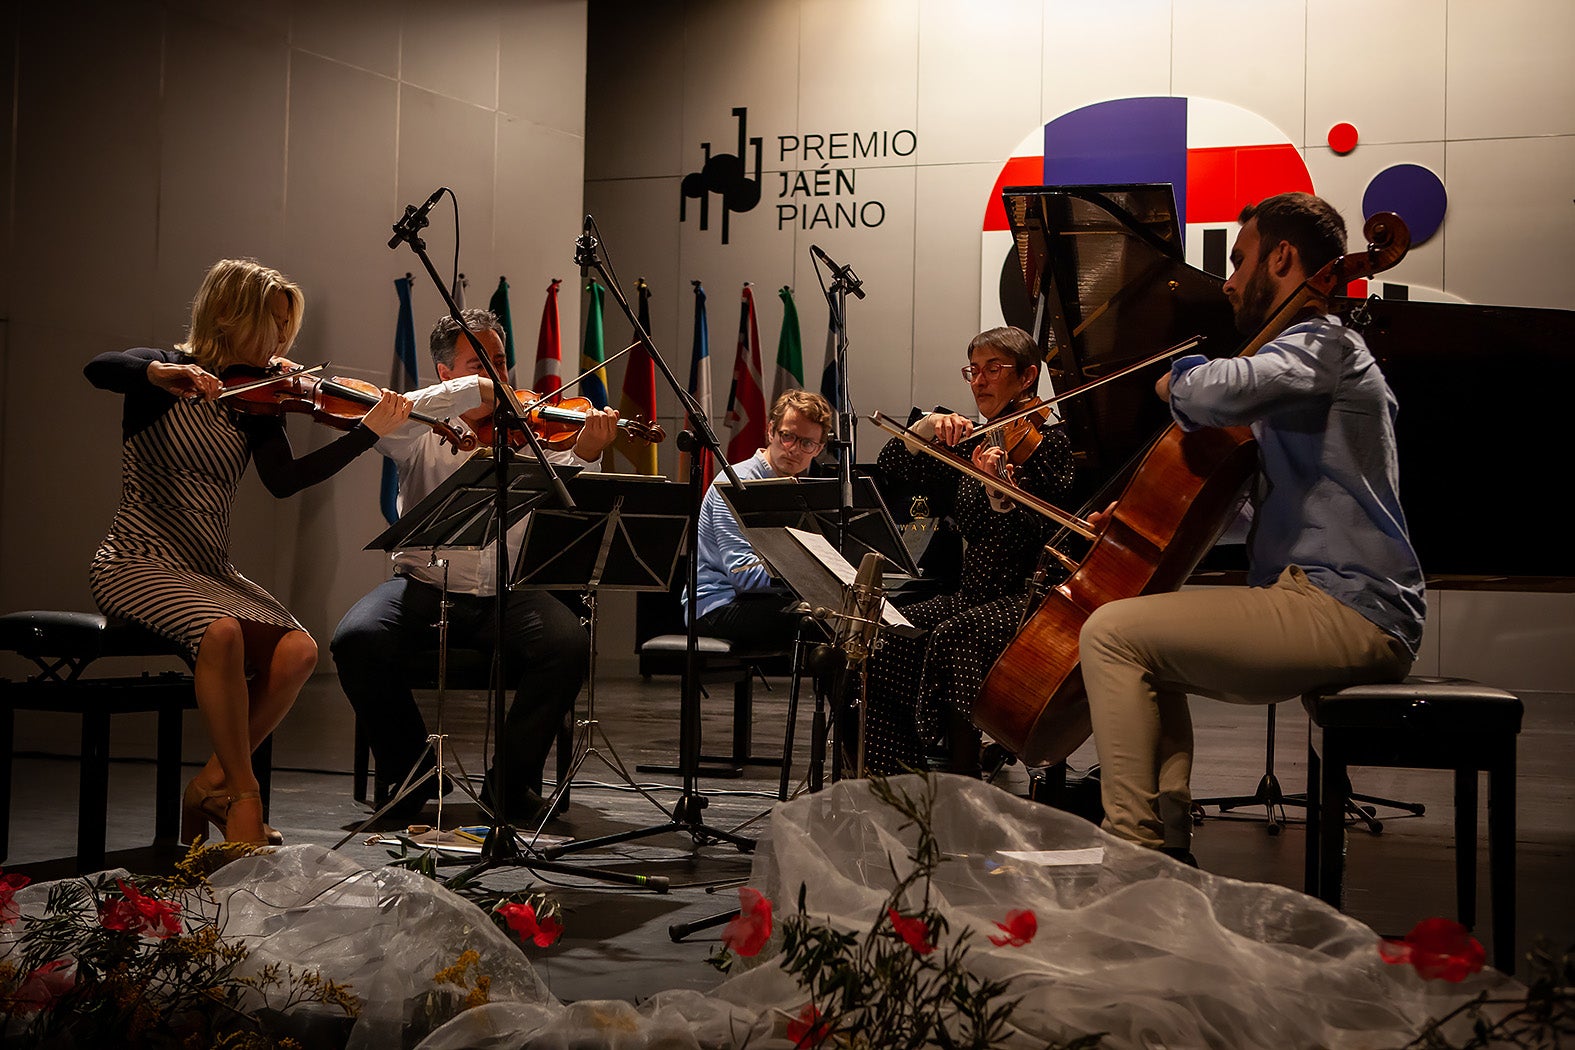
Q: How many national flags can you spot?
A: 10